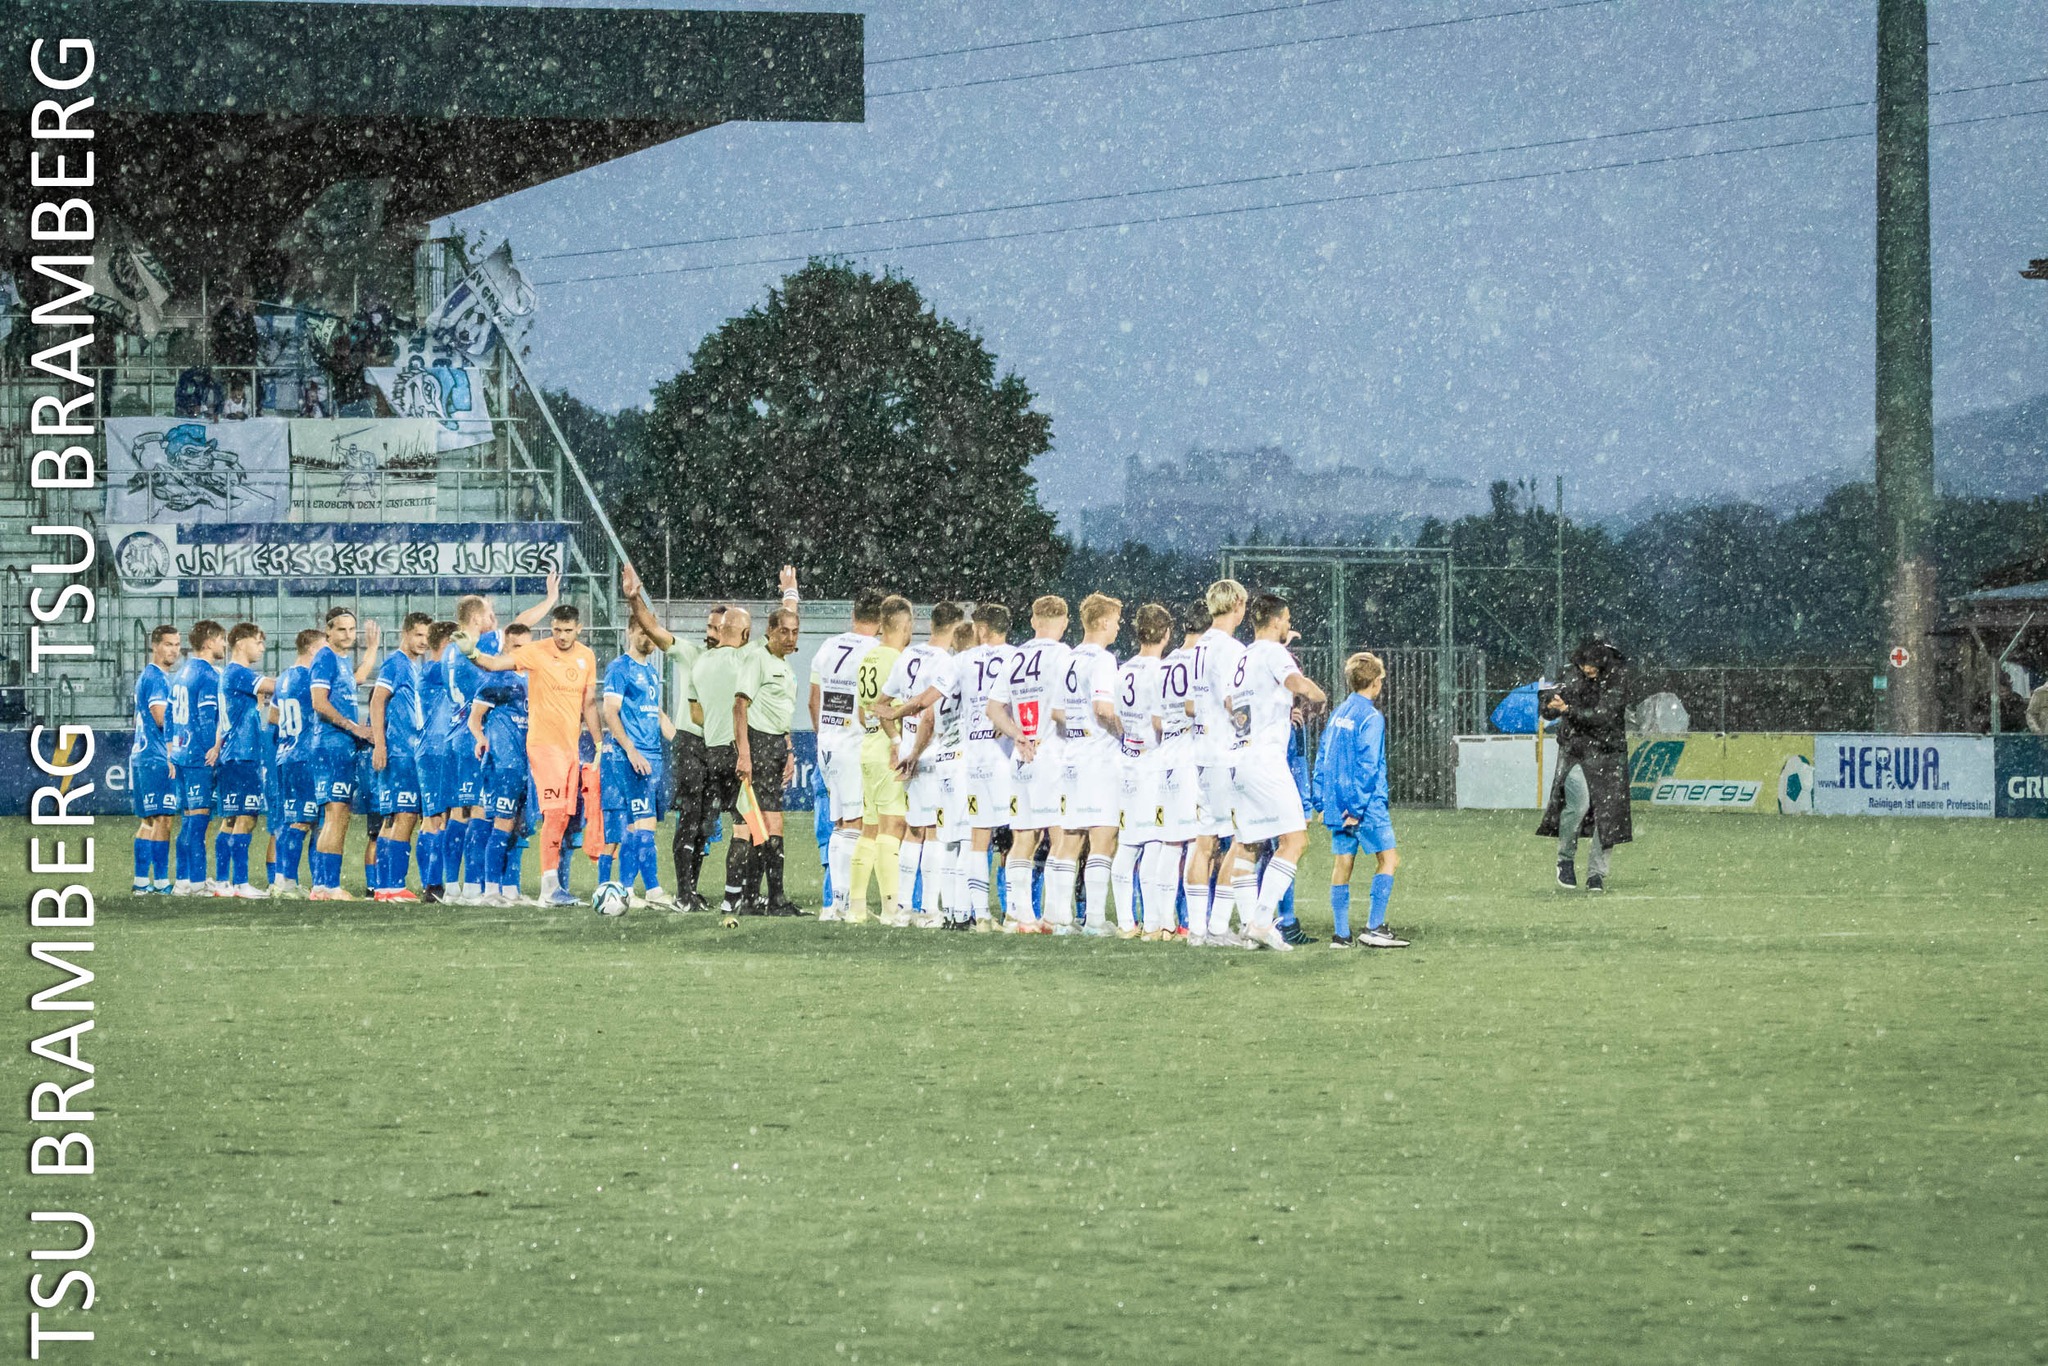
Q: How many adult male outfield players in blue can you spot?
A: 10